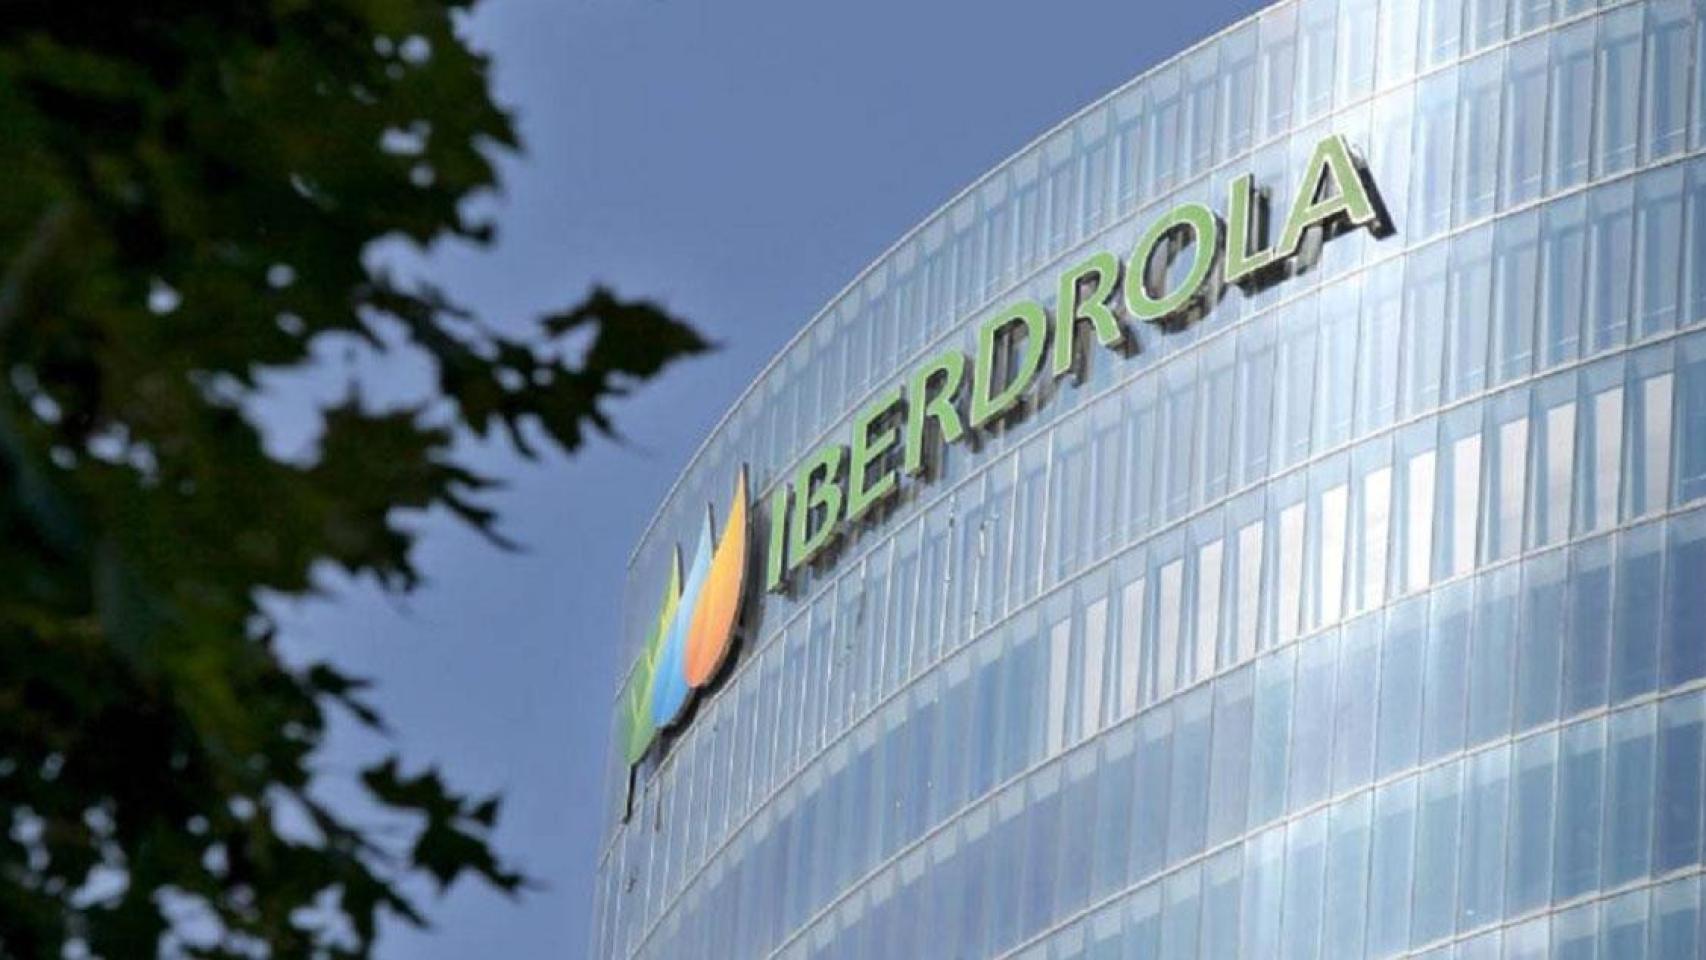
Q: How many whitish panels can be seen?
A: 15